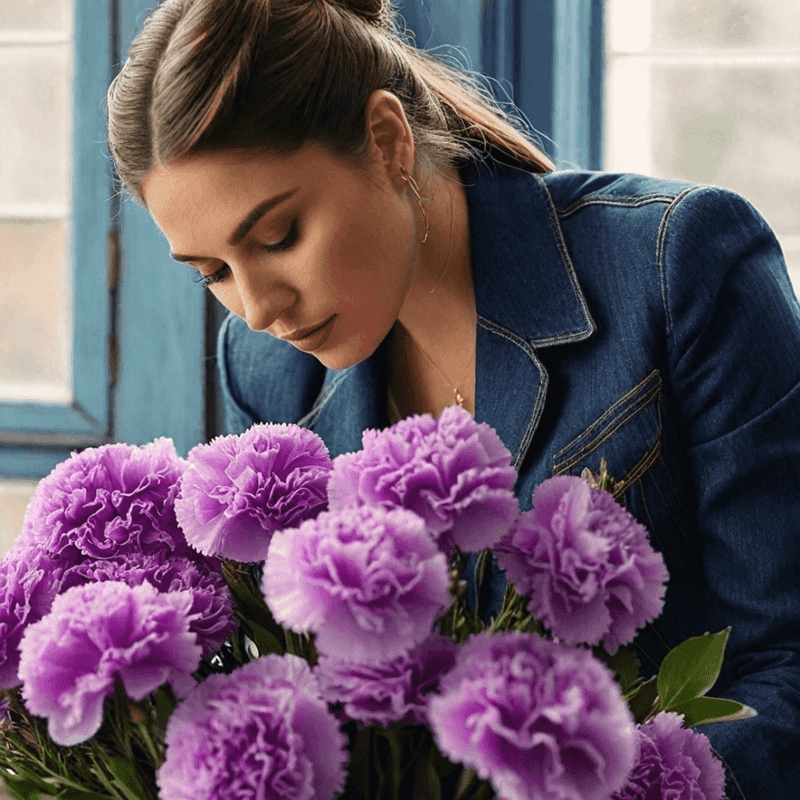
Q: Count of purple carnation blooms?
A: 12